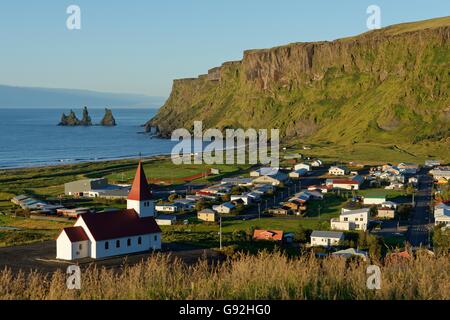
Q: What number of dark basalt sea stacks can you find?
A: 3